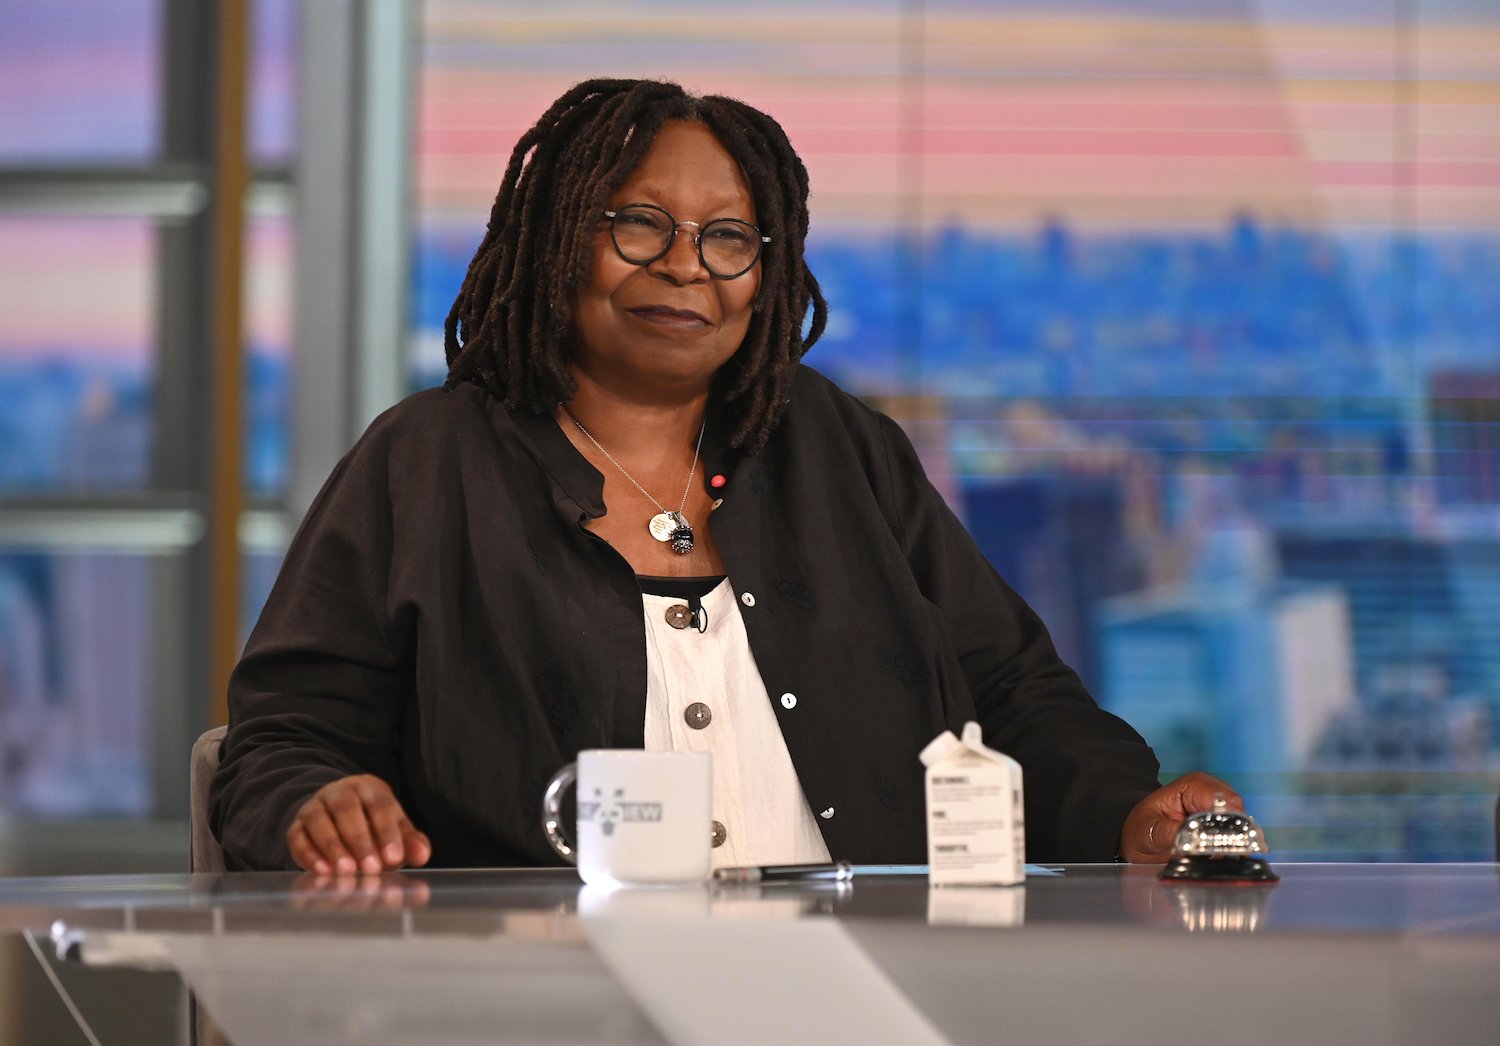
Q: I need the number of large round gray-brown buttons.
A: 3